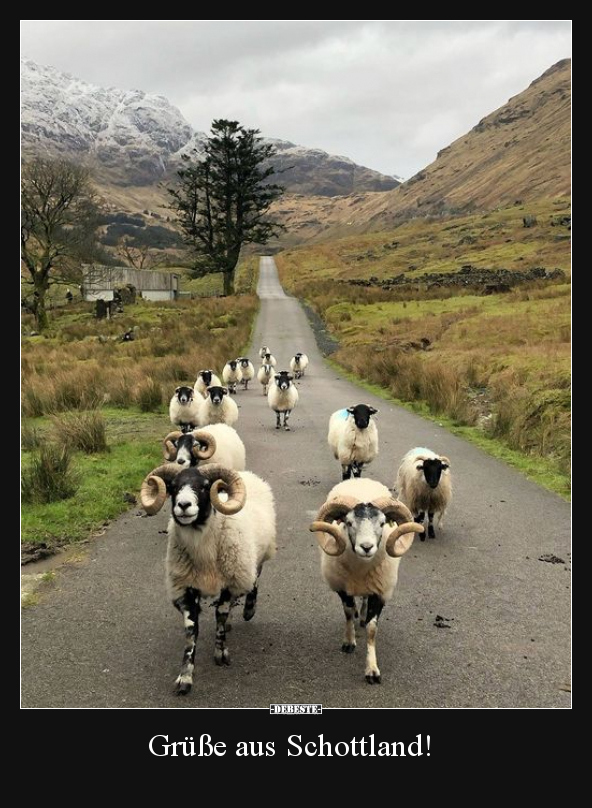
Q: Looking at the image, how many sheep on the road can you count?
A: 15